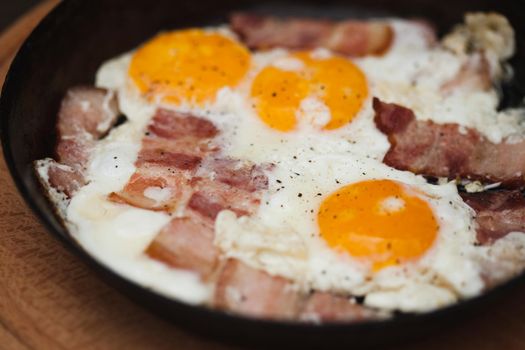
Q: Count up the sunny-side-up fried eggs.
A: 3